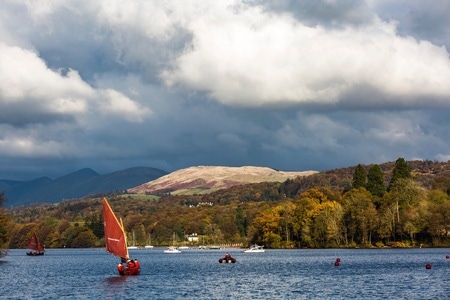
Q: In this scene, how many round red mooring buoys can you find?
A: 4